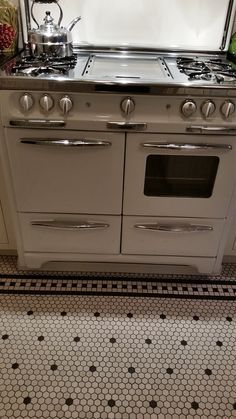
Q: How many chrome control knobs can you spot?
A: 7